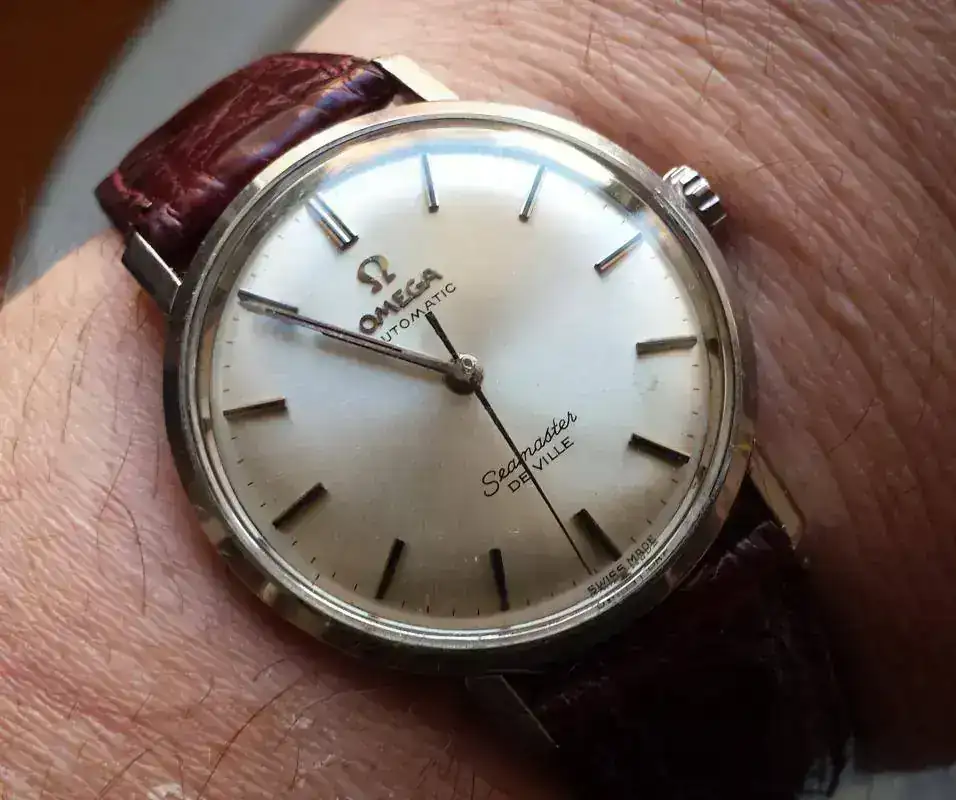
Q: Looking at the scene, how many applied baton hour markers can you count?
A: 12